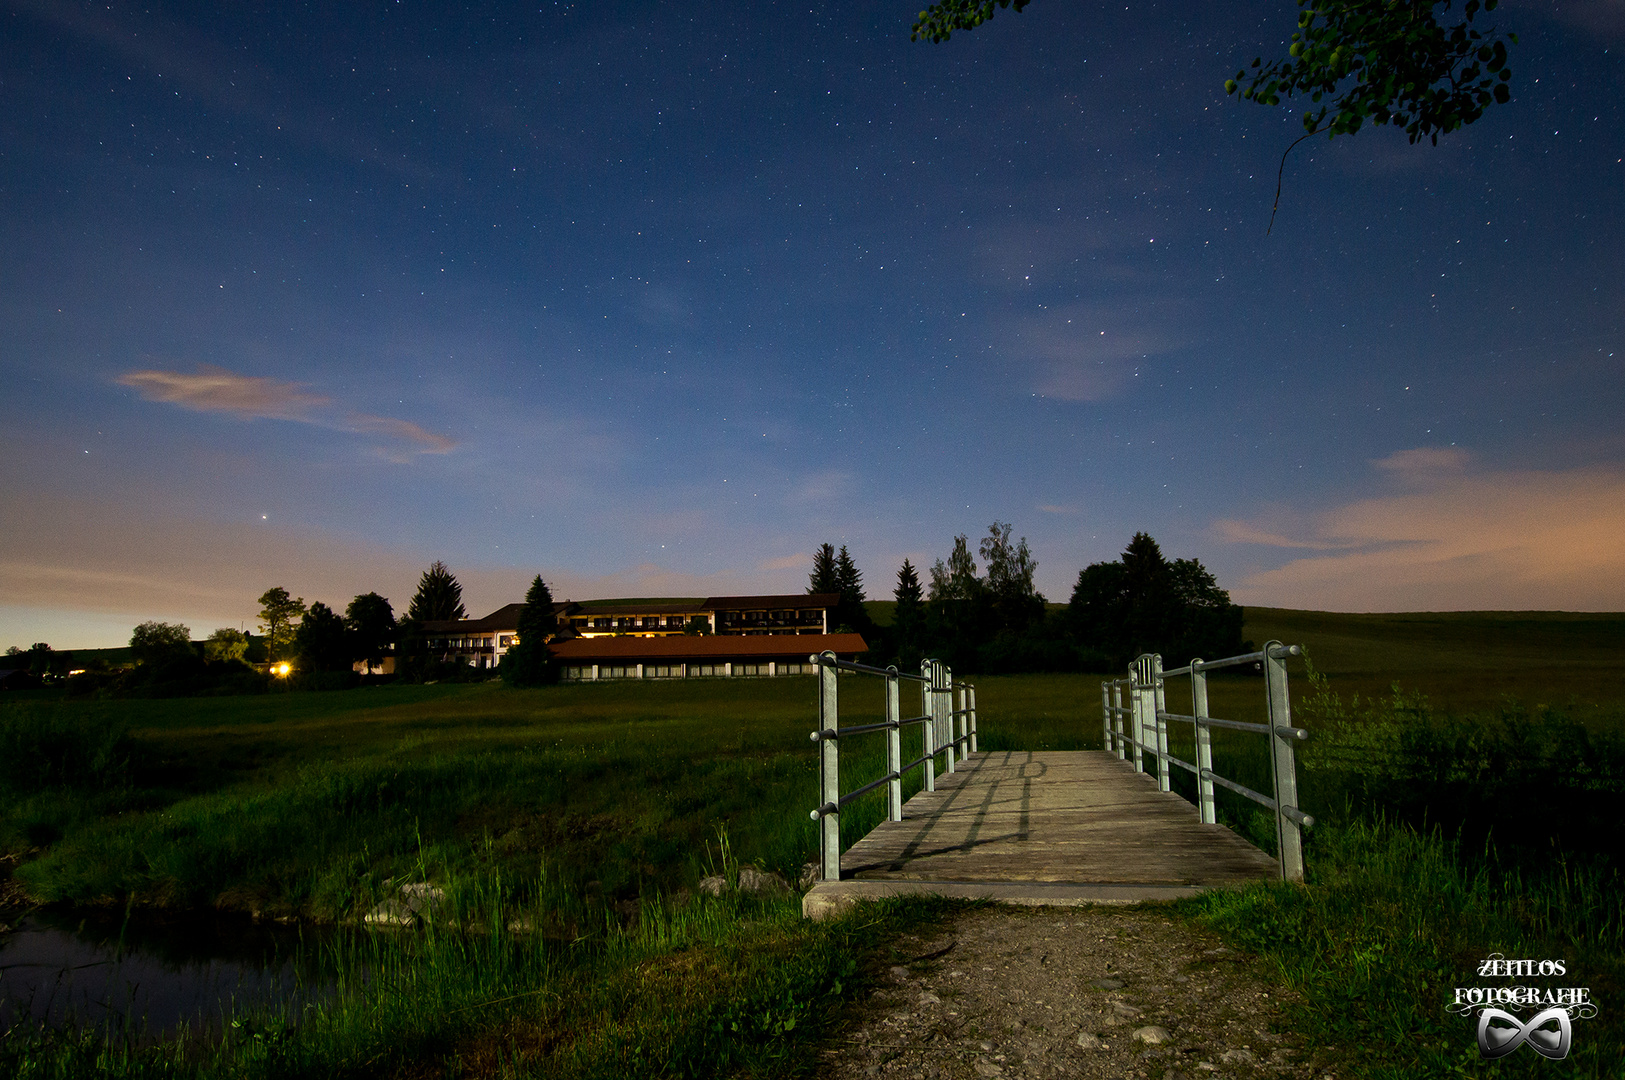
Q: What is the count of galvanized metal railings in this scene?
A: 2